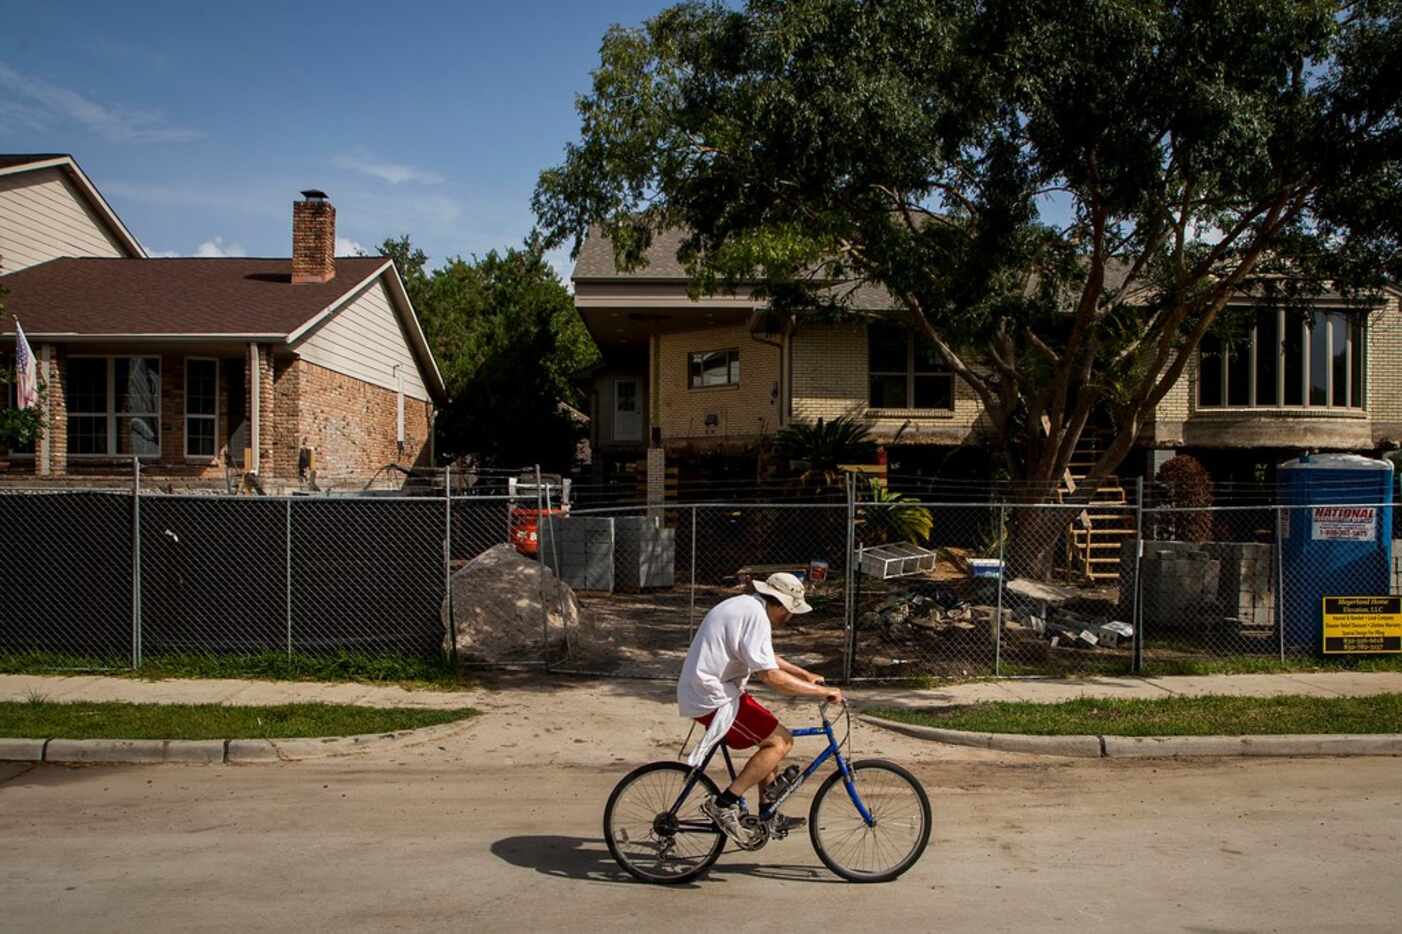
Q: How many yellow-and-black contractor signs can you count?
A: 1